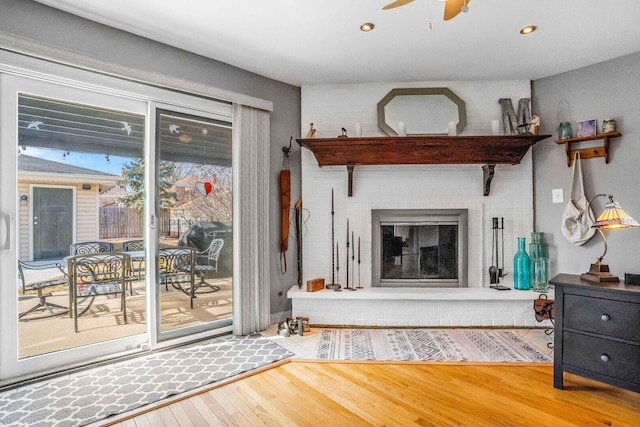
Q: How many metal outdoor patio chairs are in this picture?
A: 6